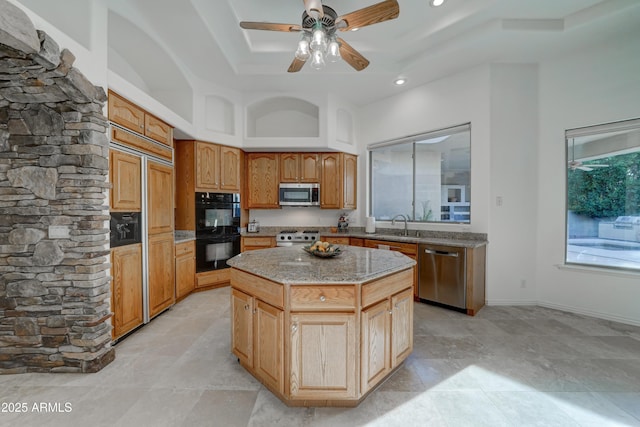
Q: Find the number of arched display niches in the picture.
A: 4